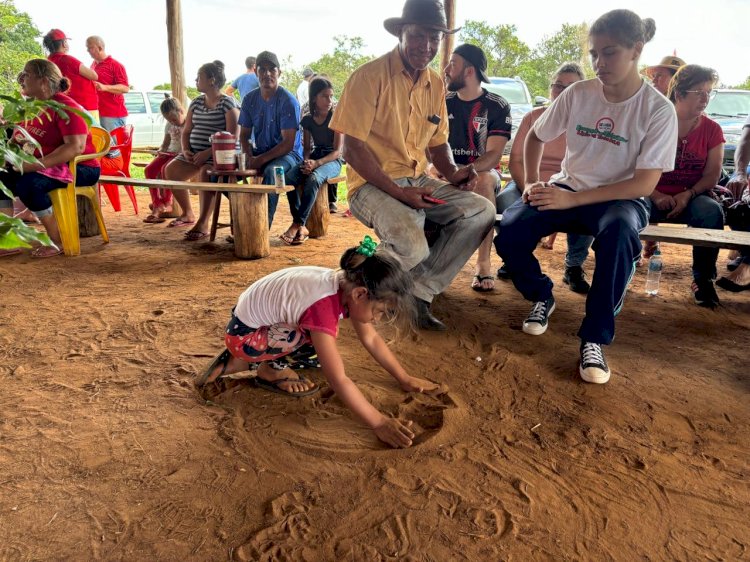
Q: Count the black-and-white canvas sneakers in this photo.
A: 2